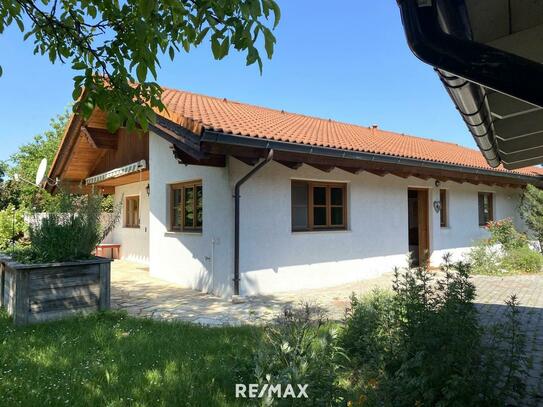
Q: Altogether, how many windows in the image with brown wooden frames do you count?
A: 5